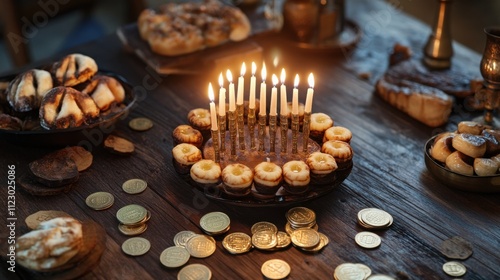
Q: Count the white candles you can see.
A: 10